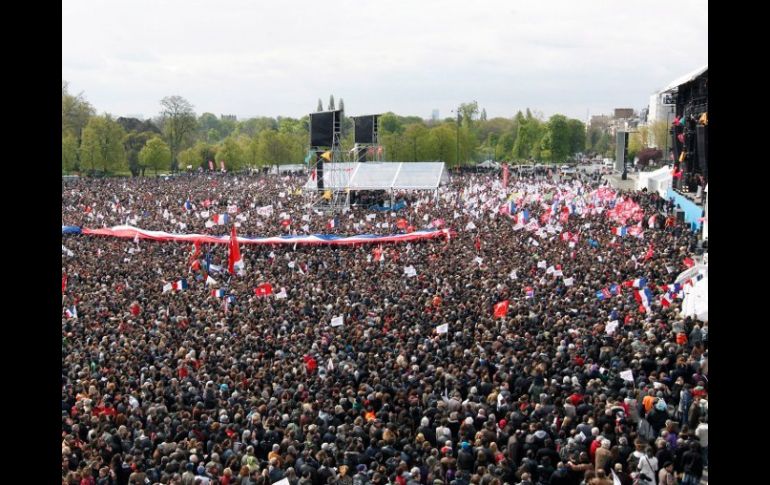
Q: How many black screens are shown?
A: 2